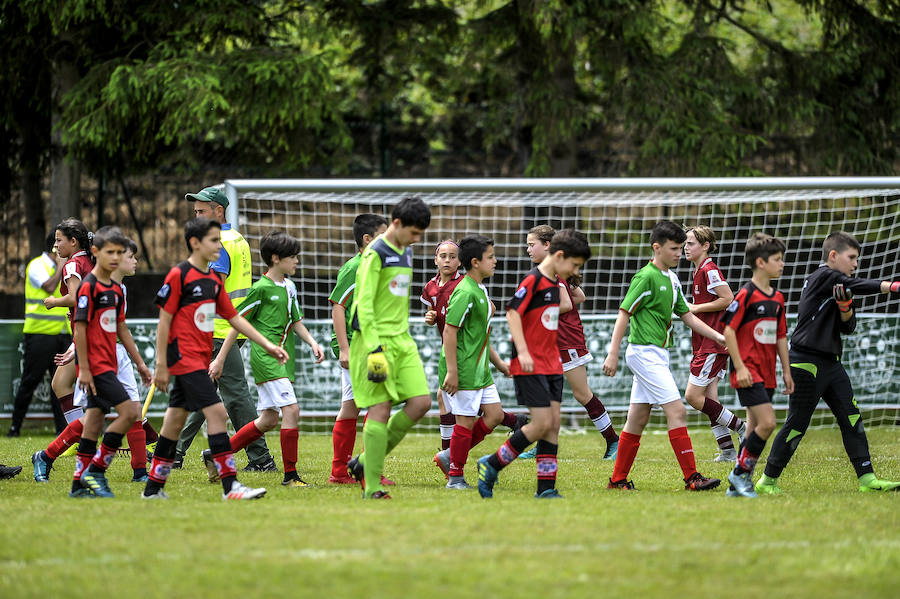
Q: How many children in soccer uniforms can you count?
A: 15